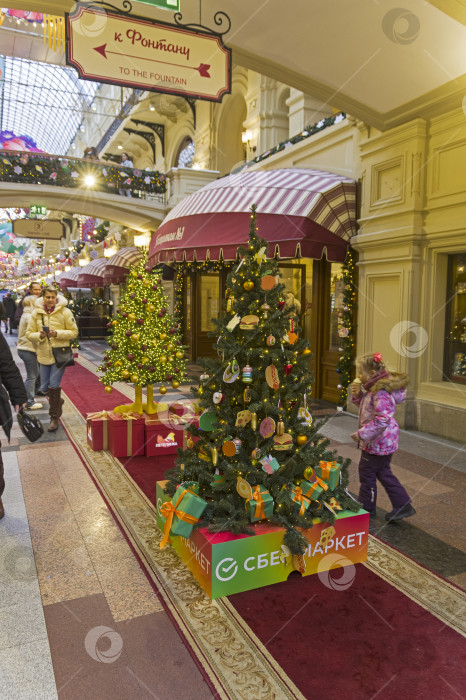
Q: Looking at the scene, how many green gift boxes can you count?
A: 5